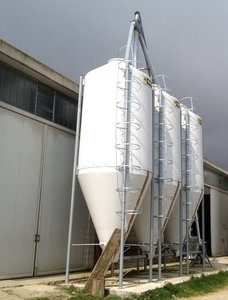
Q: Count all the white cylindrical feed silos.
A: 3